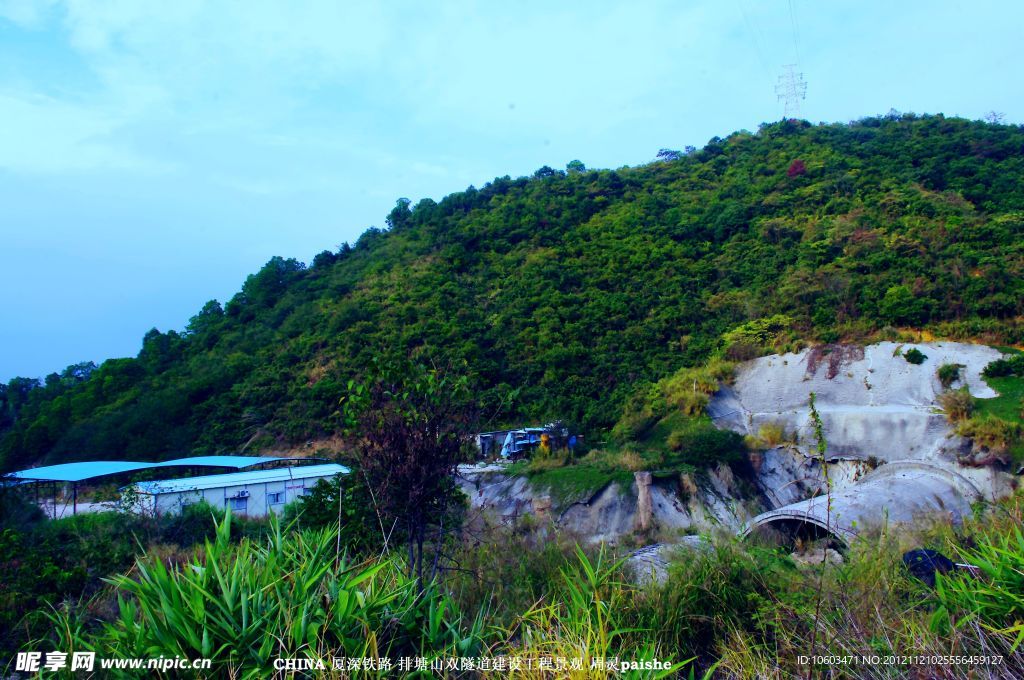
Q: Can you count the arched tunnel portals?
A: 1